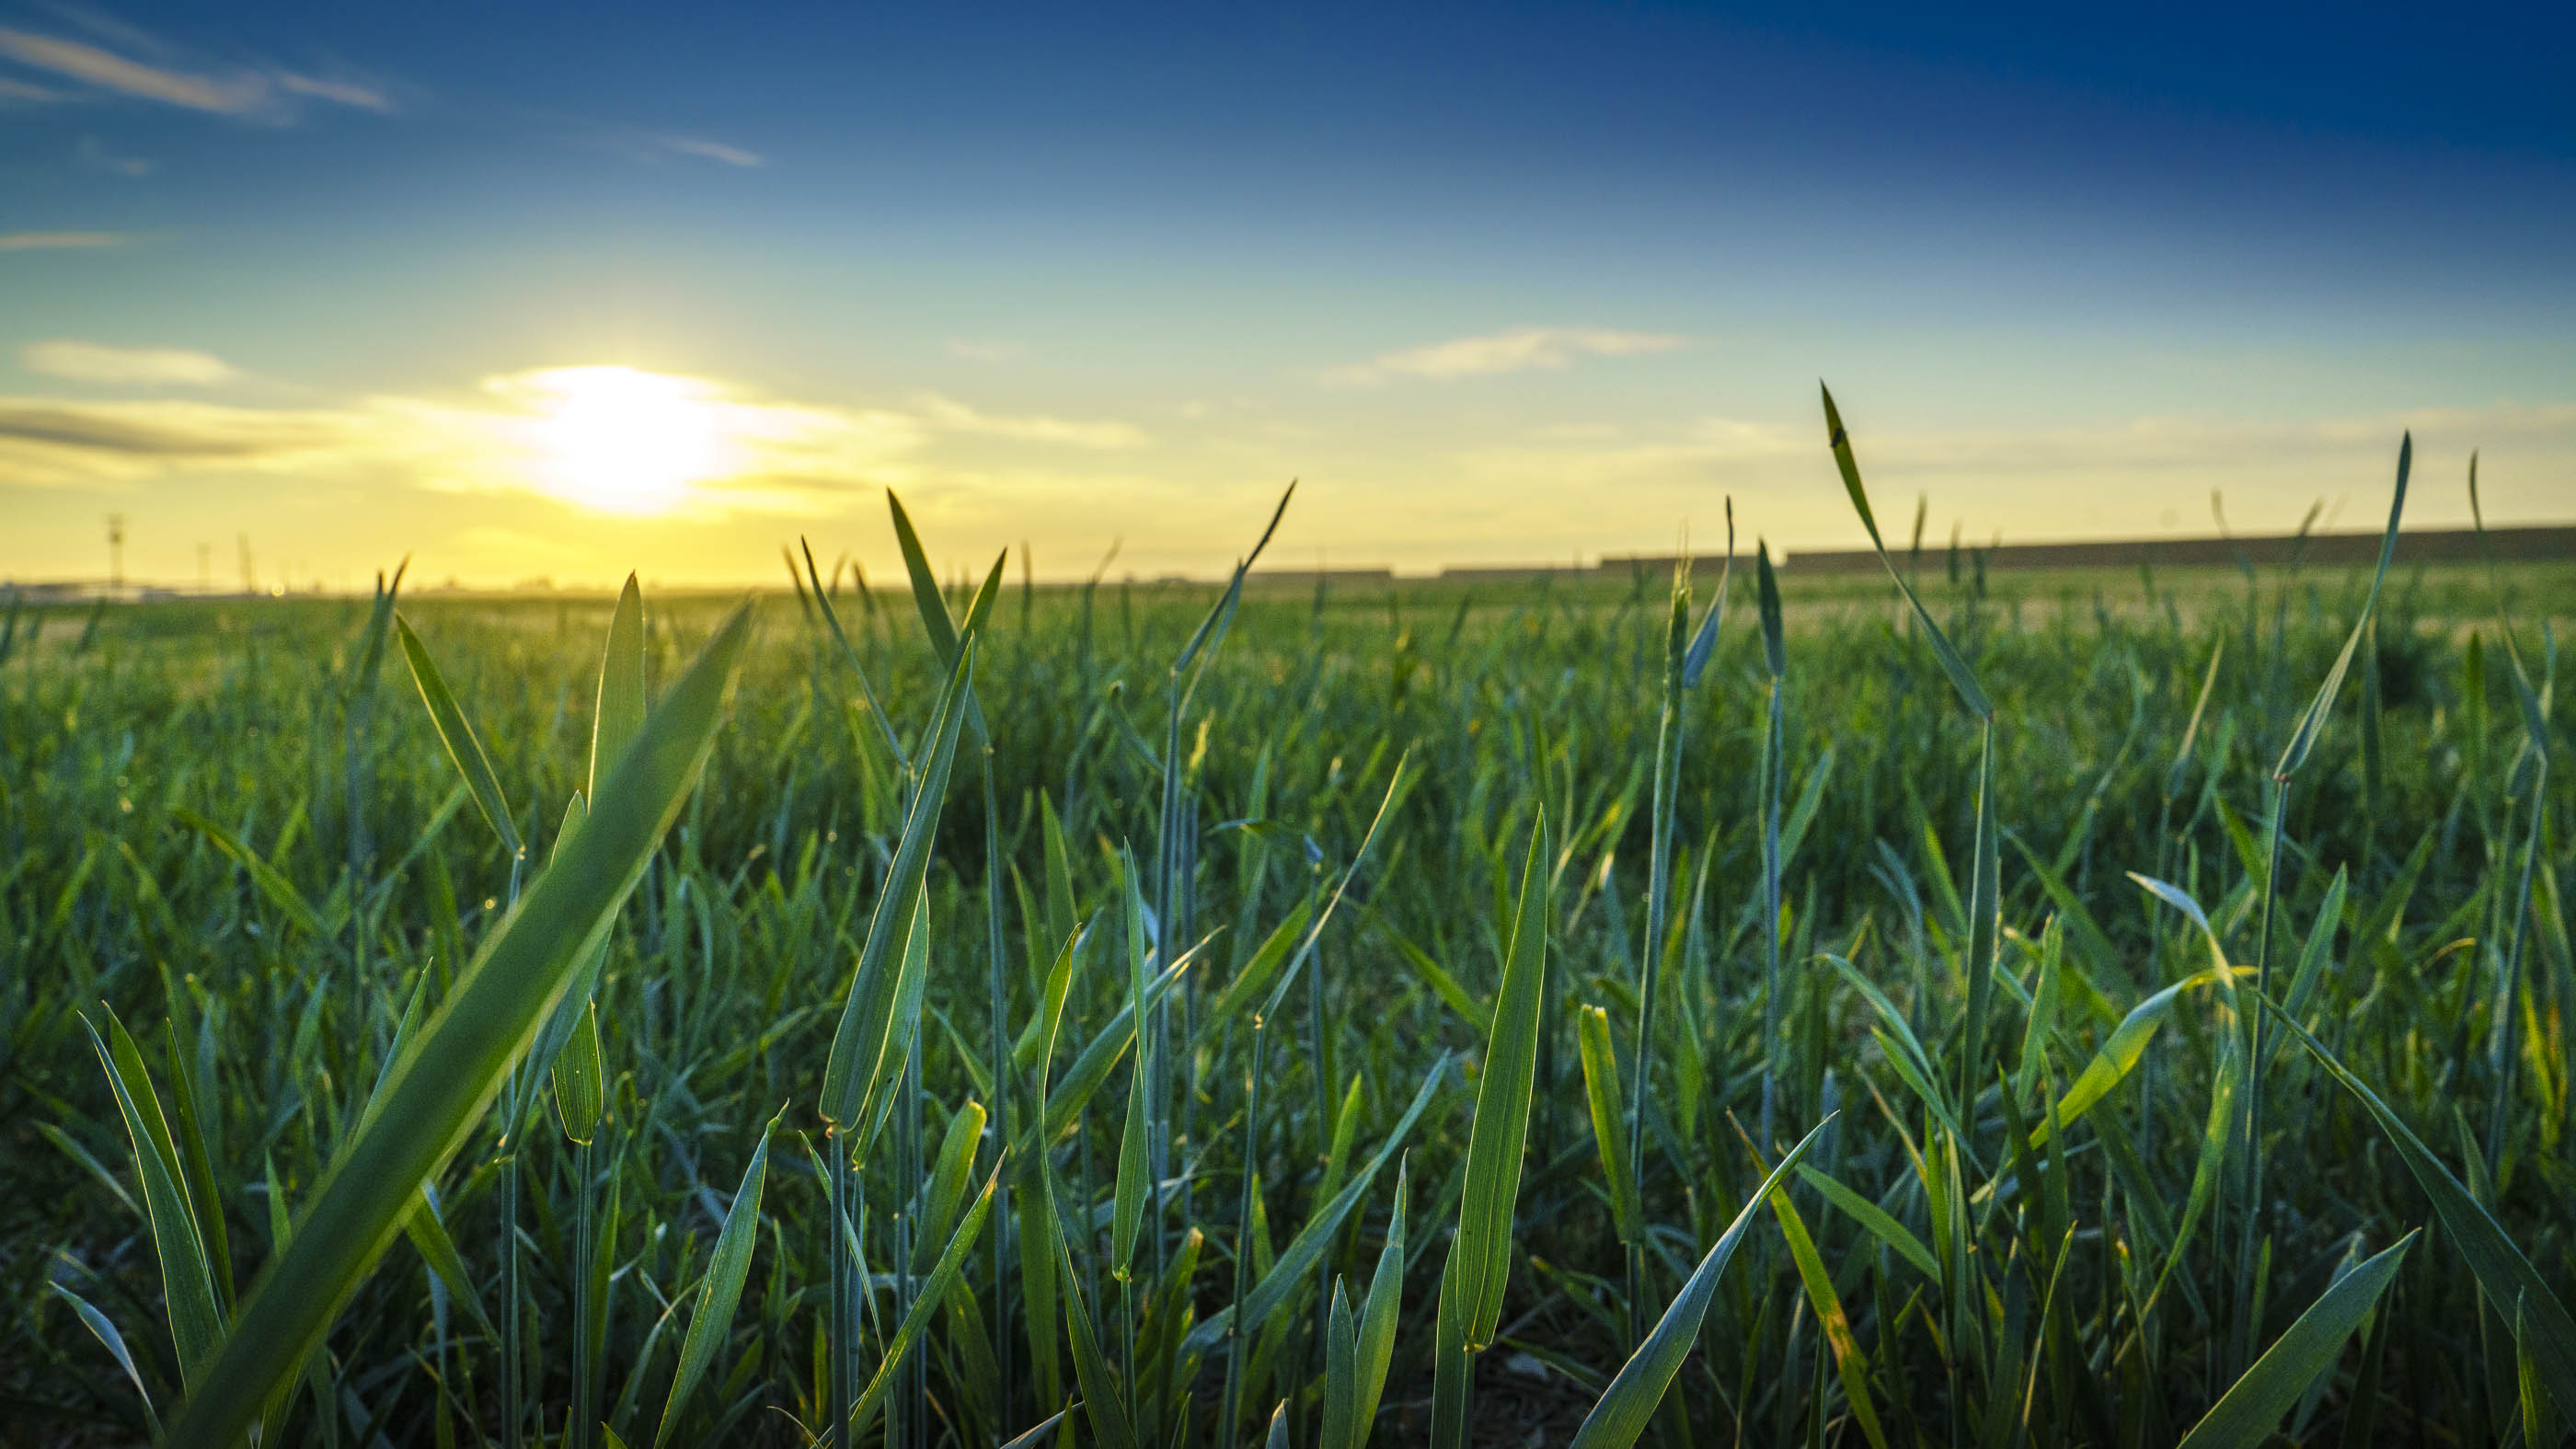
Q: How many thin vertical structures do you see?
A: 3